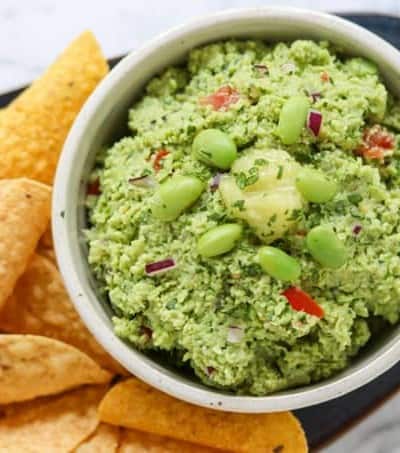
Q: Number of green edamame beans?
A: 7